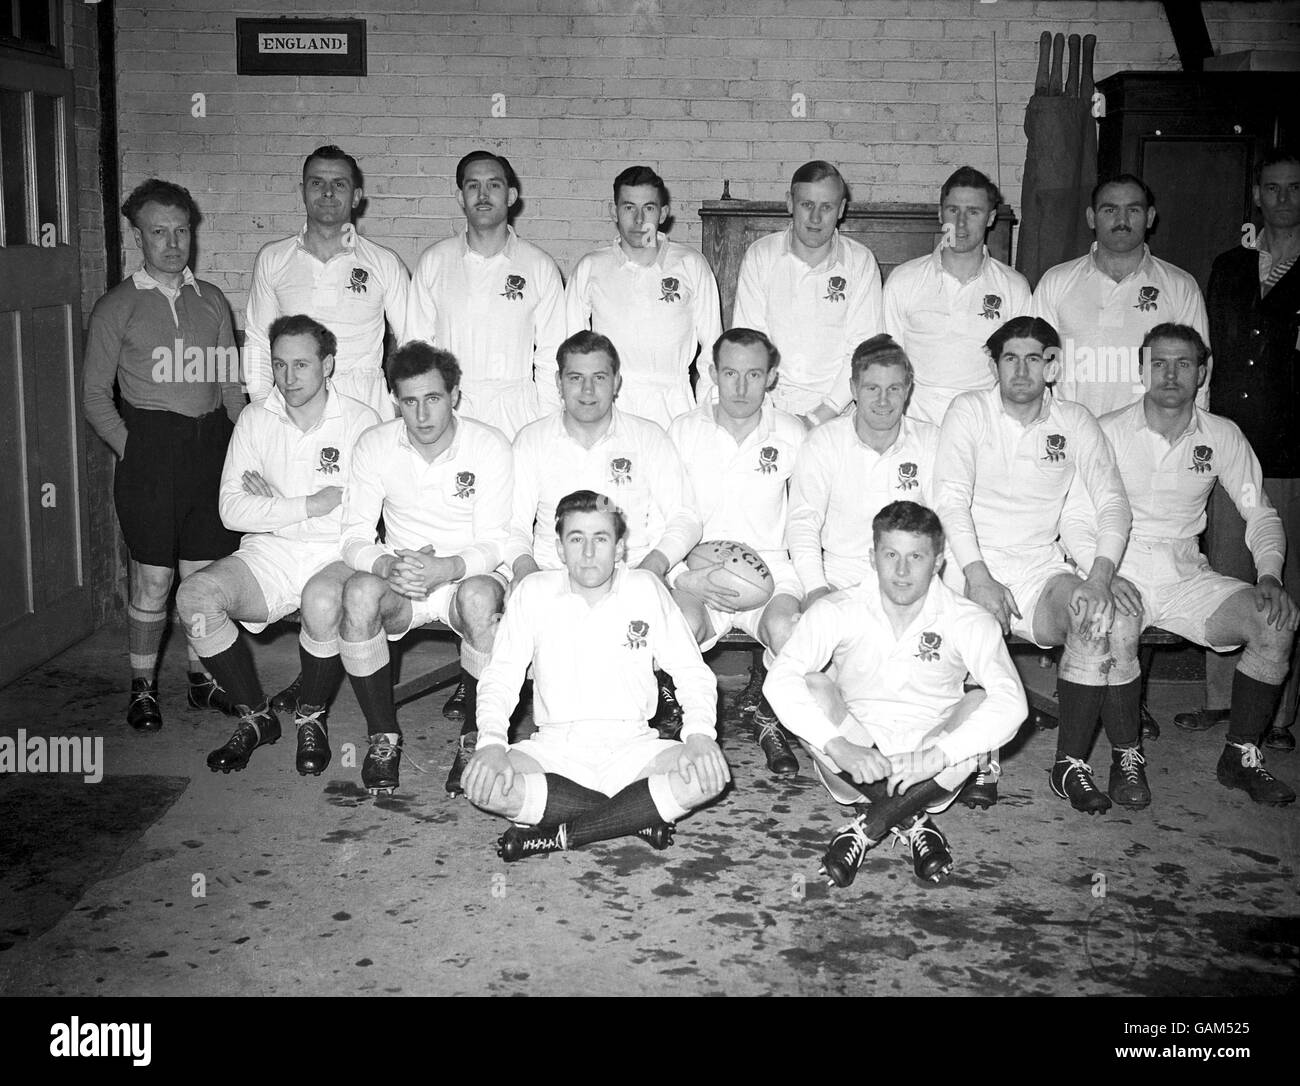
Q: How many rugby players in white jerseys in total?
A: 15